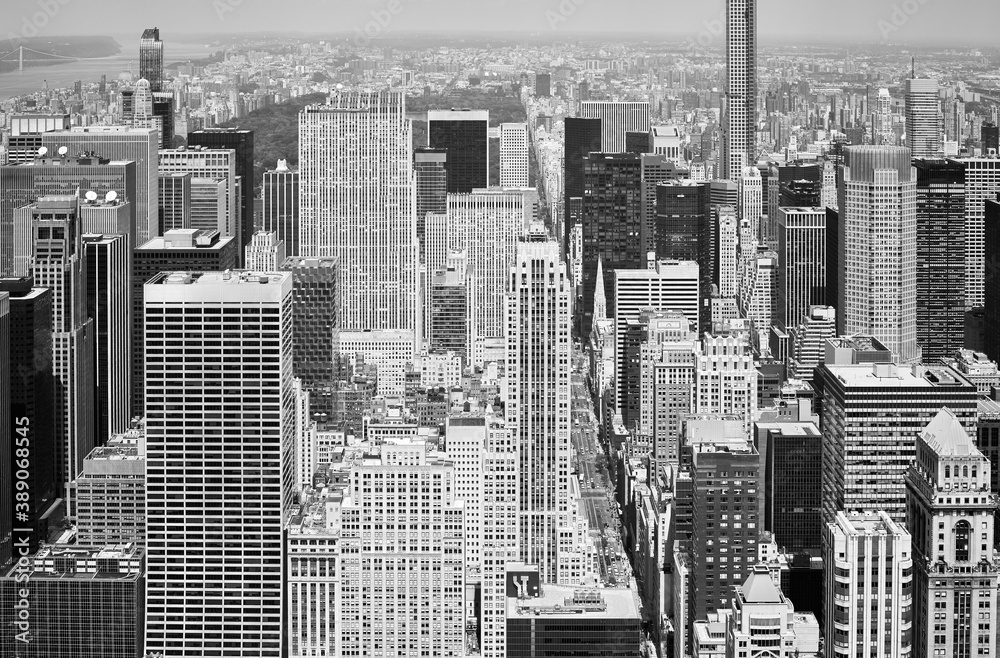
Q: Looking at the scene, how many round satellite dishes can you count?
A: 4